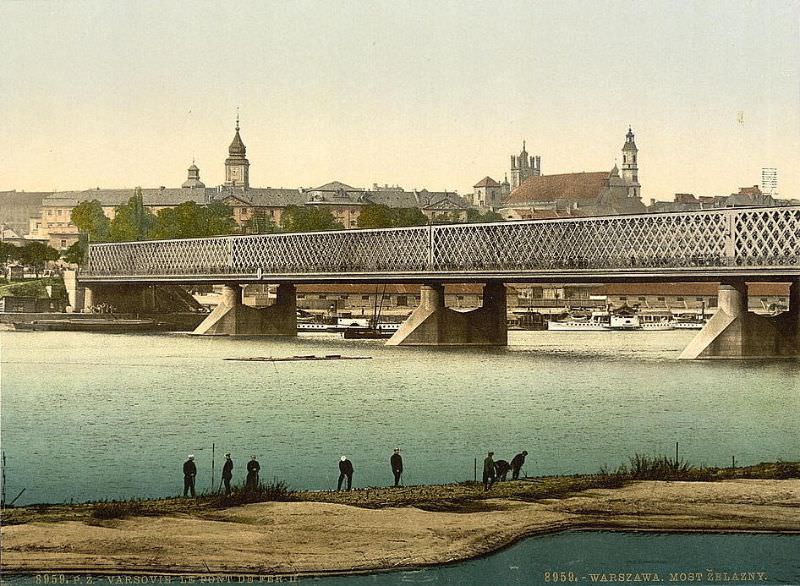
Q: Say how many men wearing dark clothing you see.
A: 8